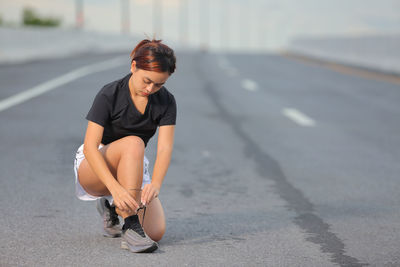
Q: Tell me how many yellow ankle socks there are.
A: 0